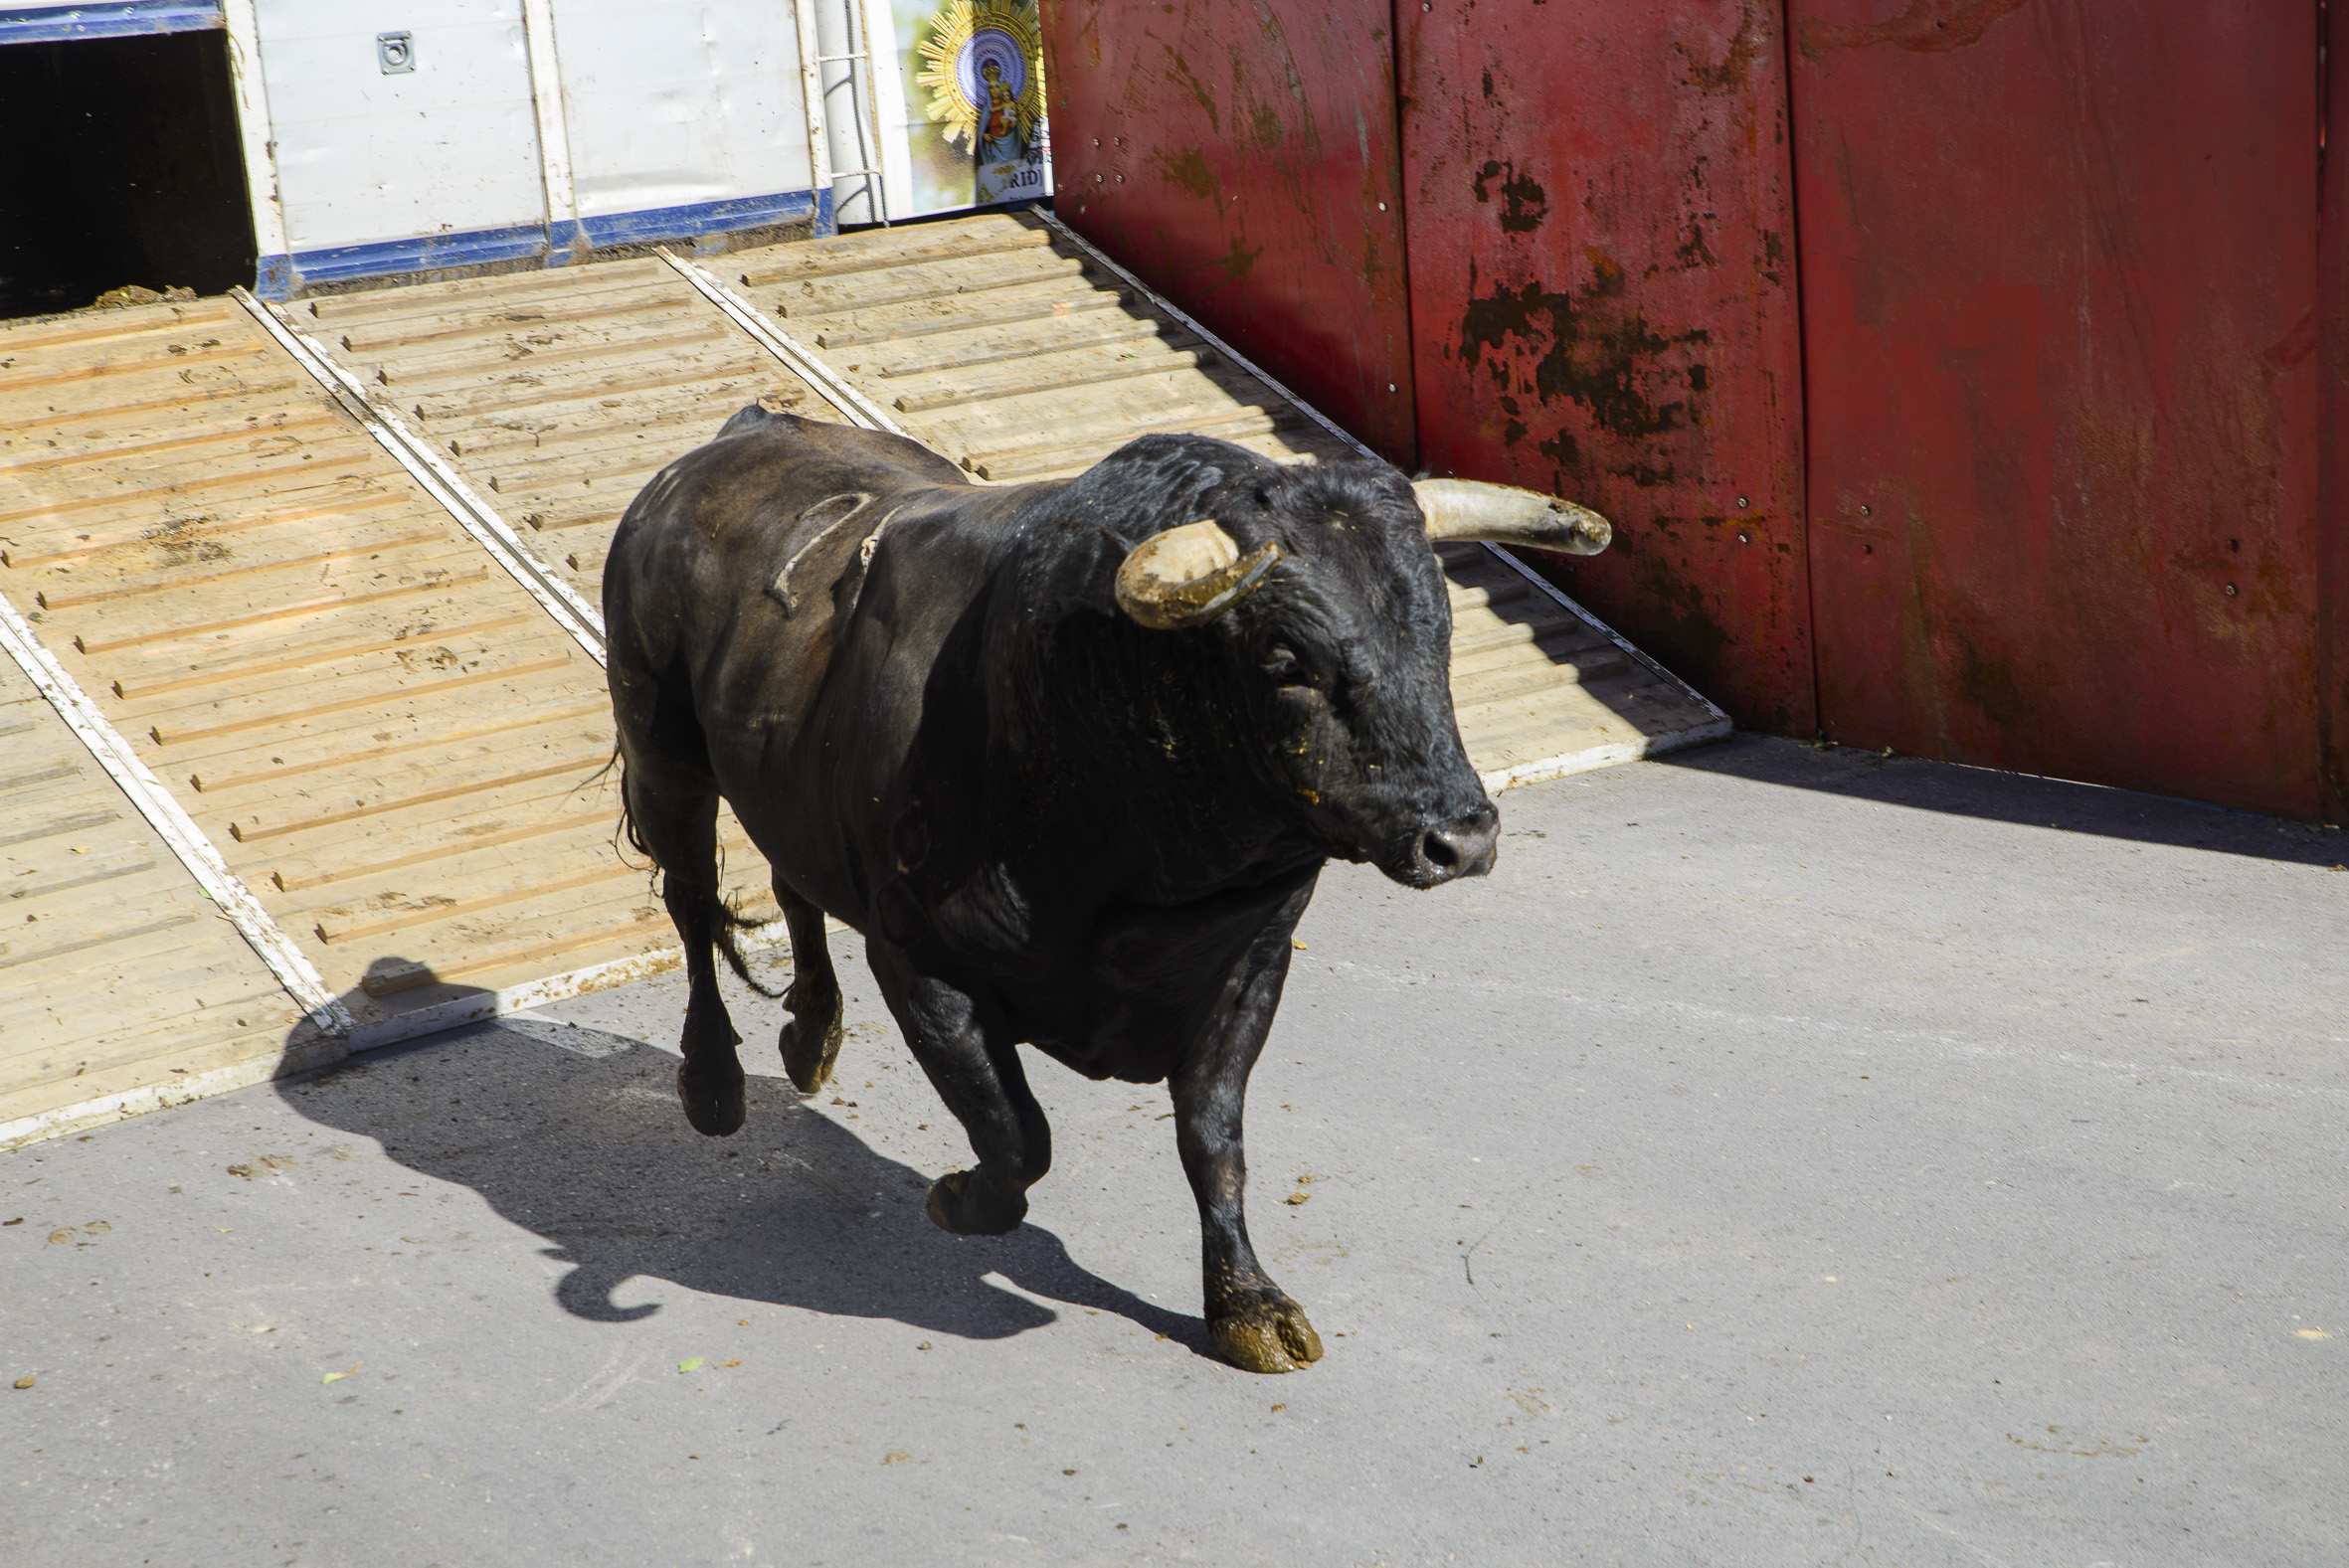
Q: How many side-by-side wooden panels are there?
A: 4